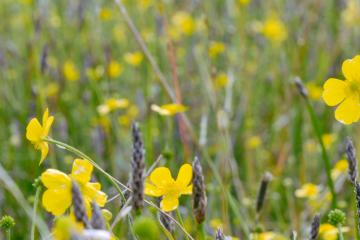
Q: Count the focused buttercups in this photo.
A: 4